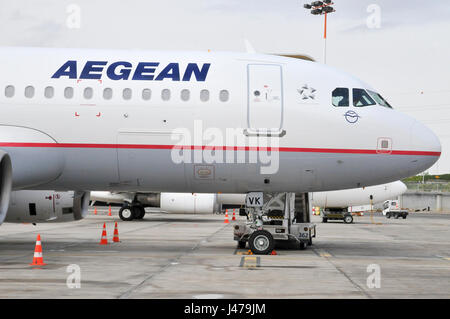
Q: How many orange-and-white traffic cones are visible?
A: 7